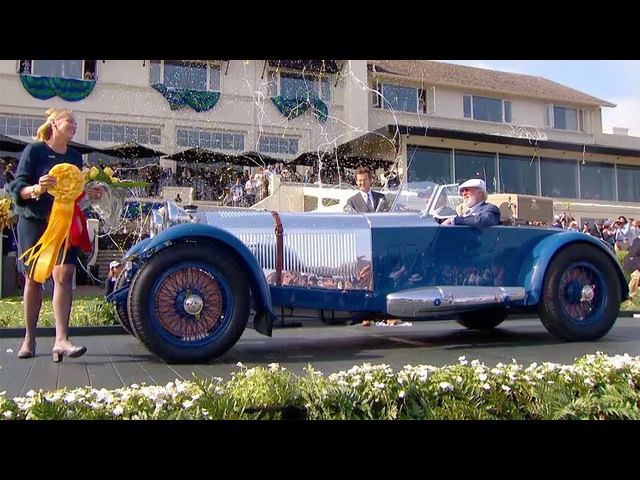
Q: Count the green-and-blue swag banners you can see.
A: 3